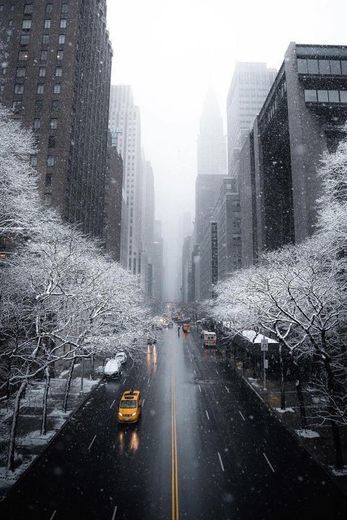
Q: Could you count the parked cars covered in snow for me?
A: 2